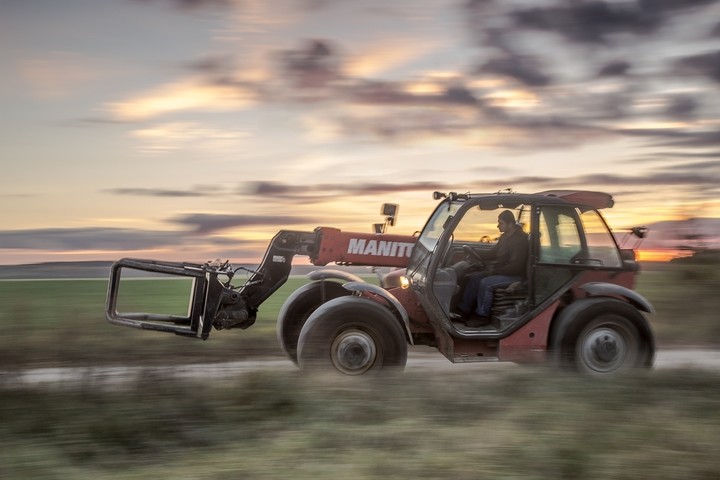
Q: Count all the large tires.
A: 3